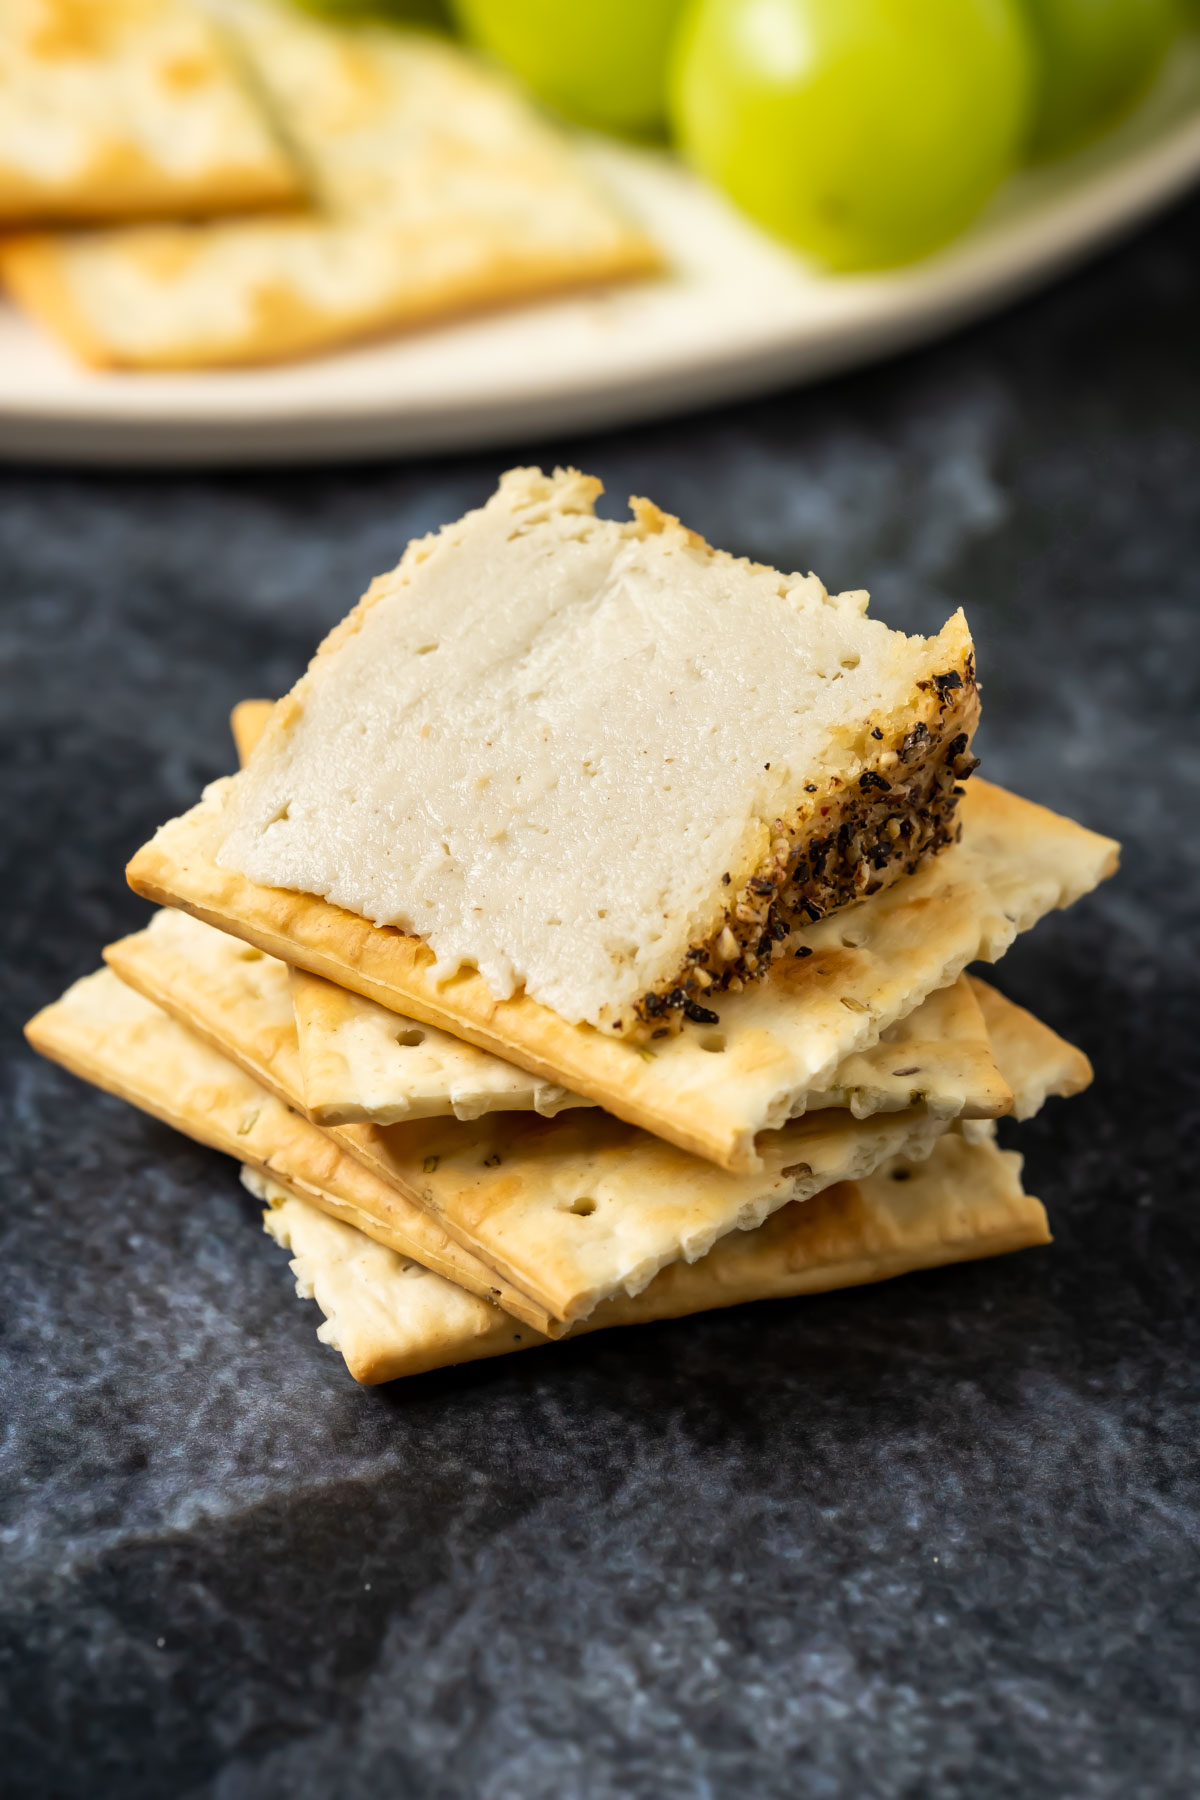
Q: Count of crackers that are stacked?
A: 5